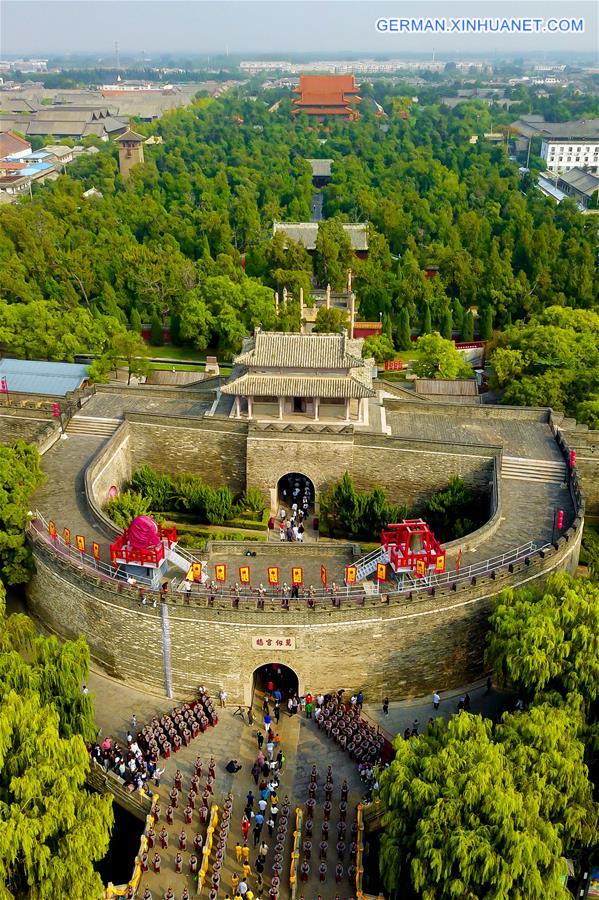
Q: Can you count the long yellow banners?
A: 4